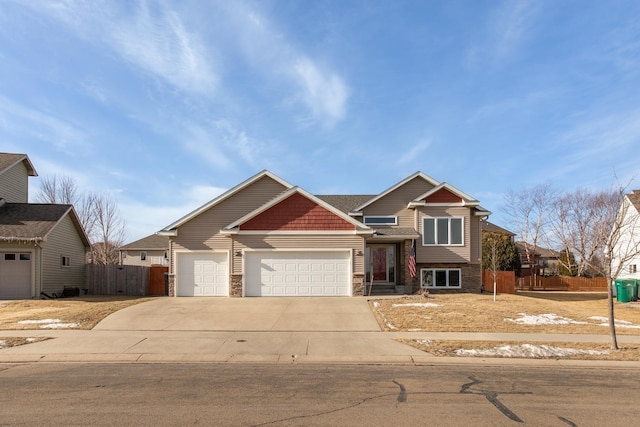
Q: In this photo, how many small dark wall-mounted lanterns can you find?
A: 2